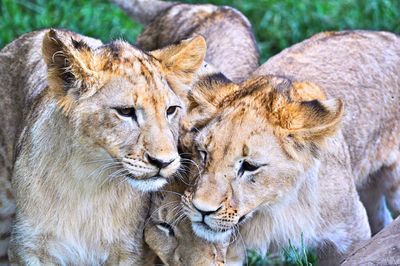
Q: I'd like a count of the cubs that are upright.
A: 2